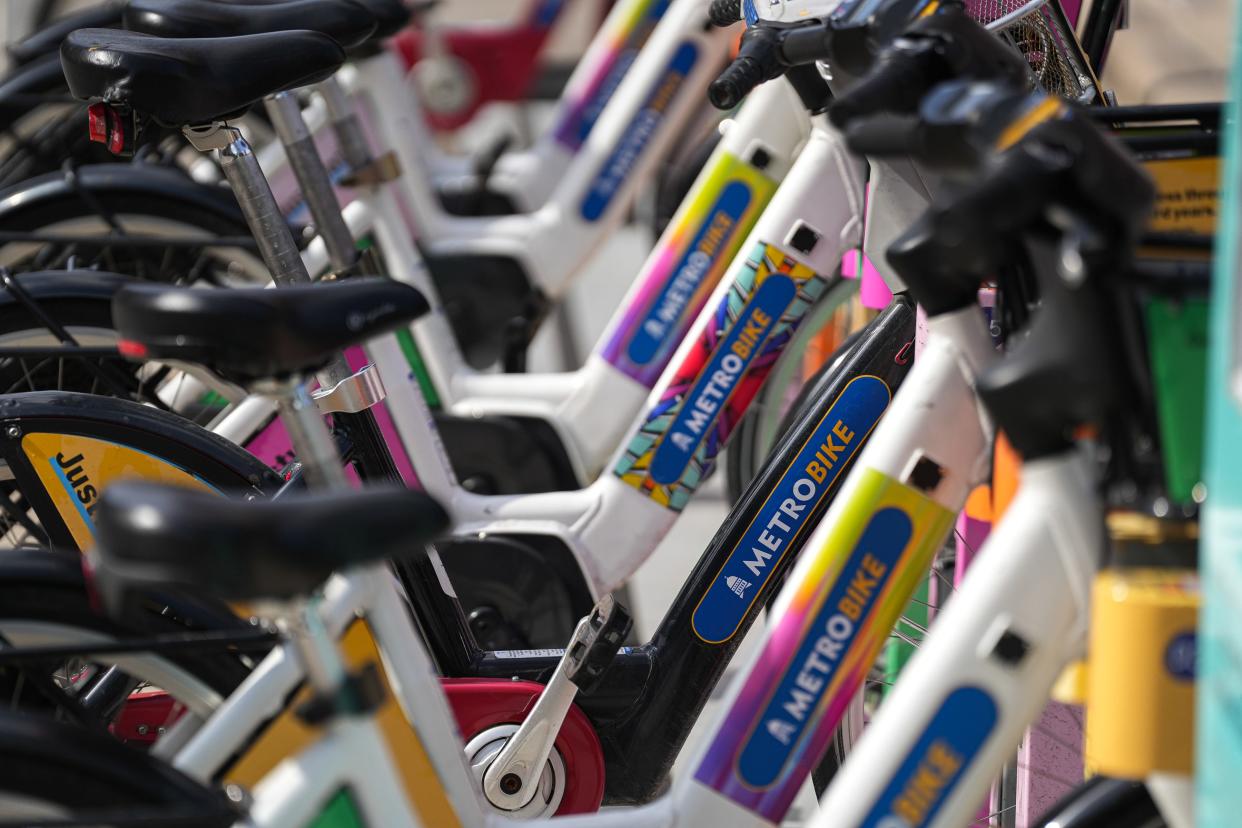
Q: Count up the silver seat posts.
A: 5